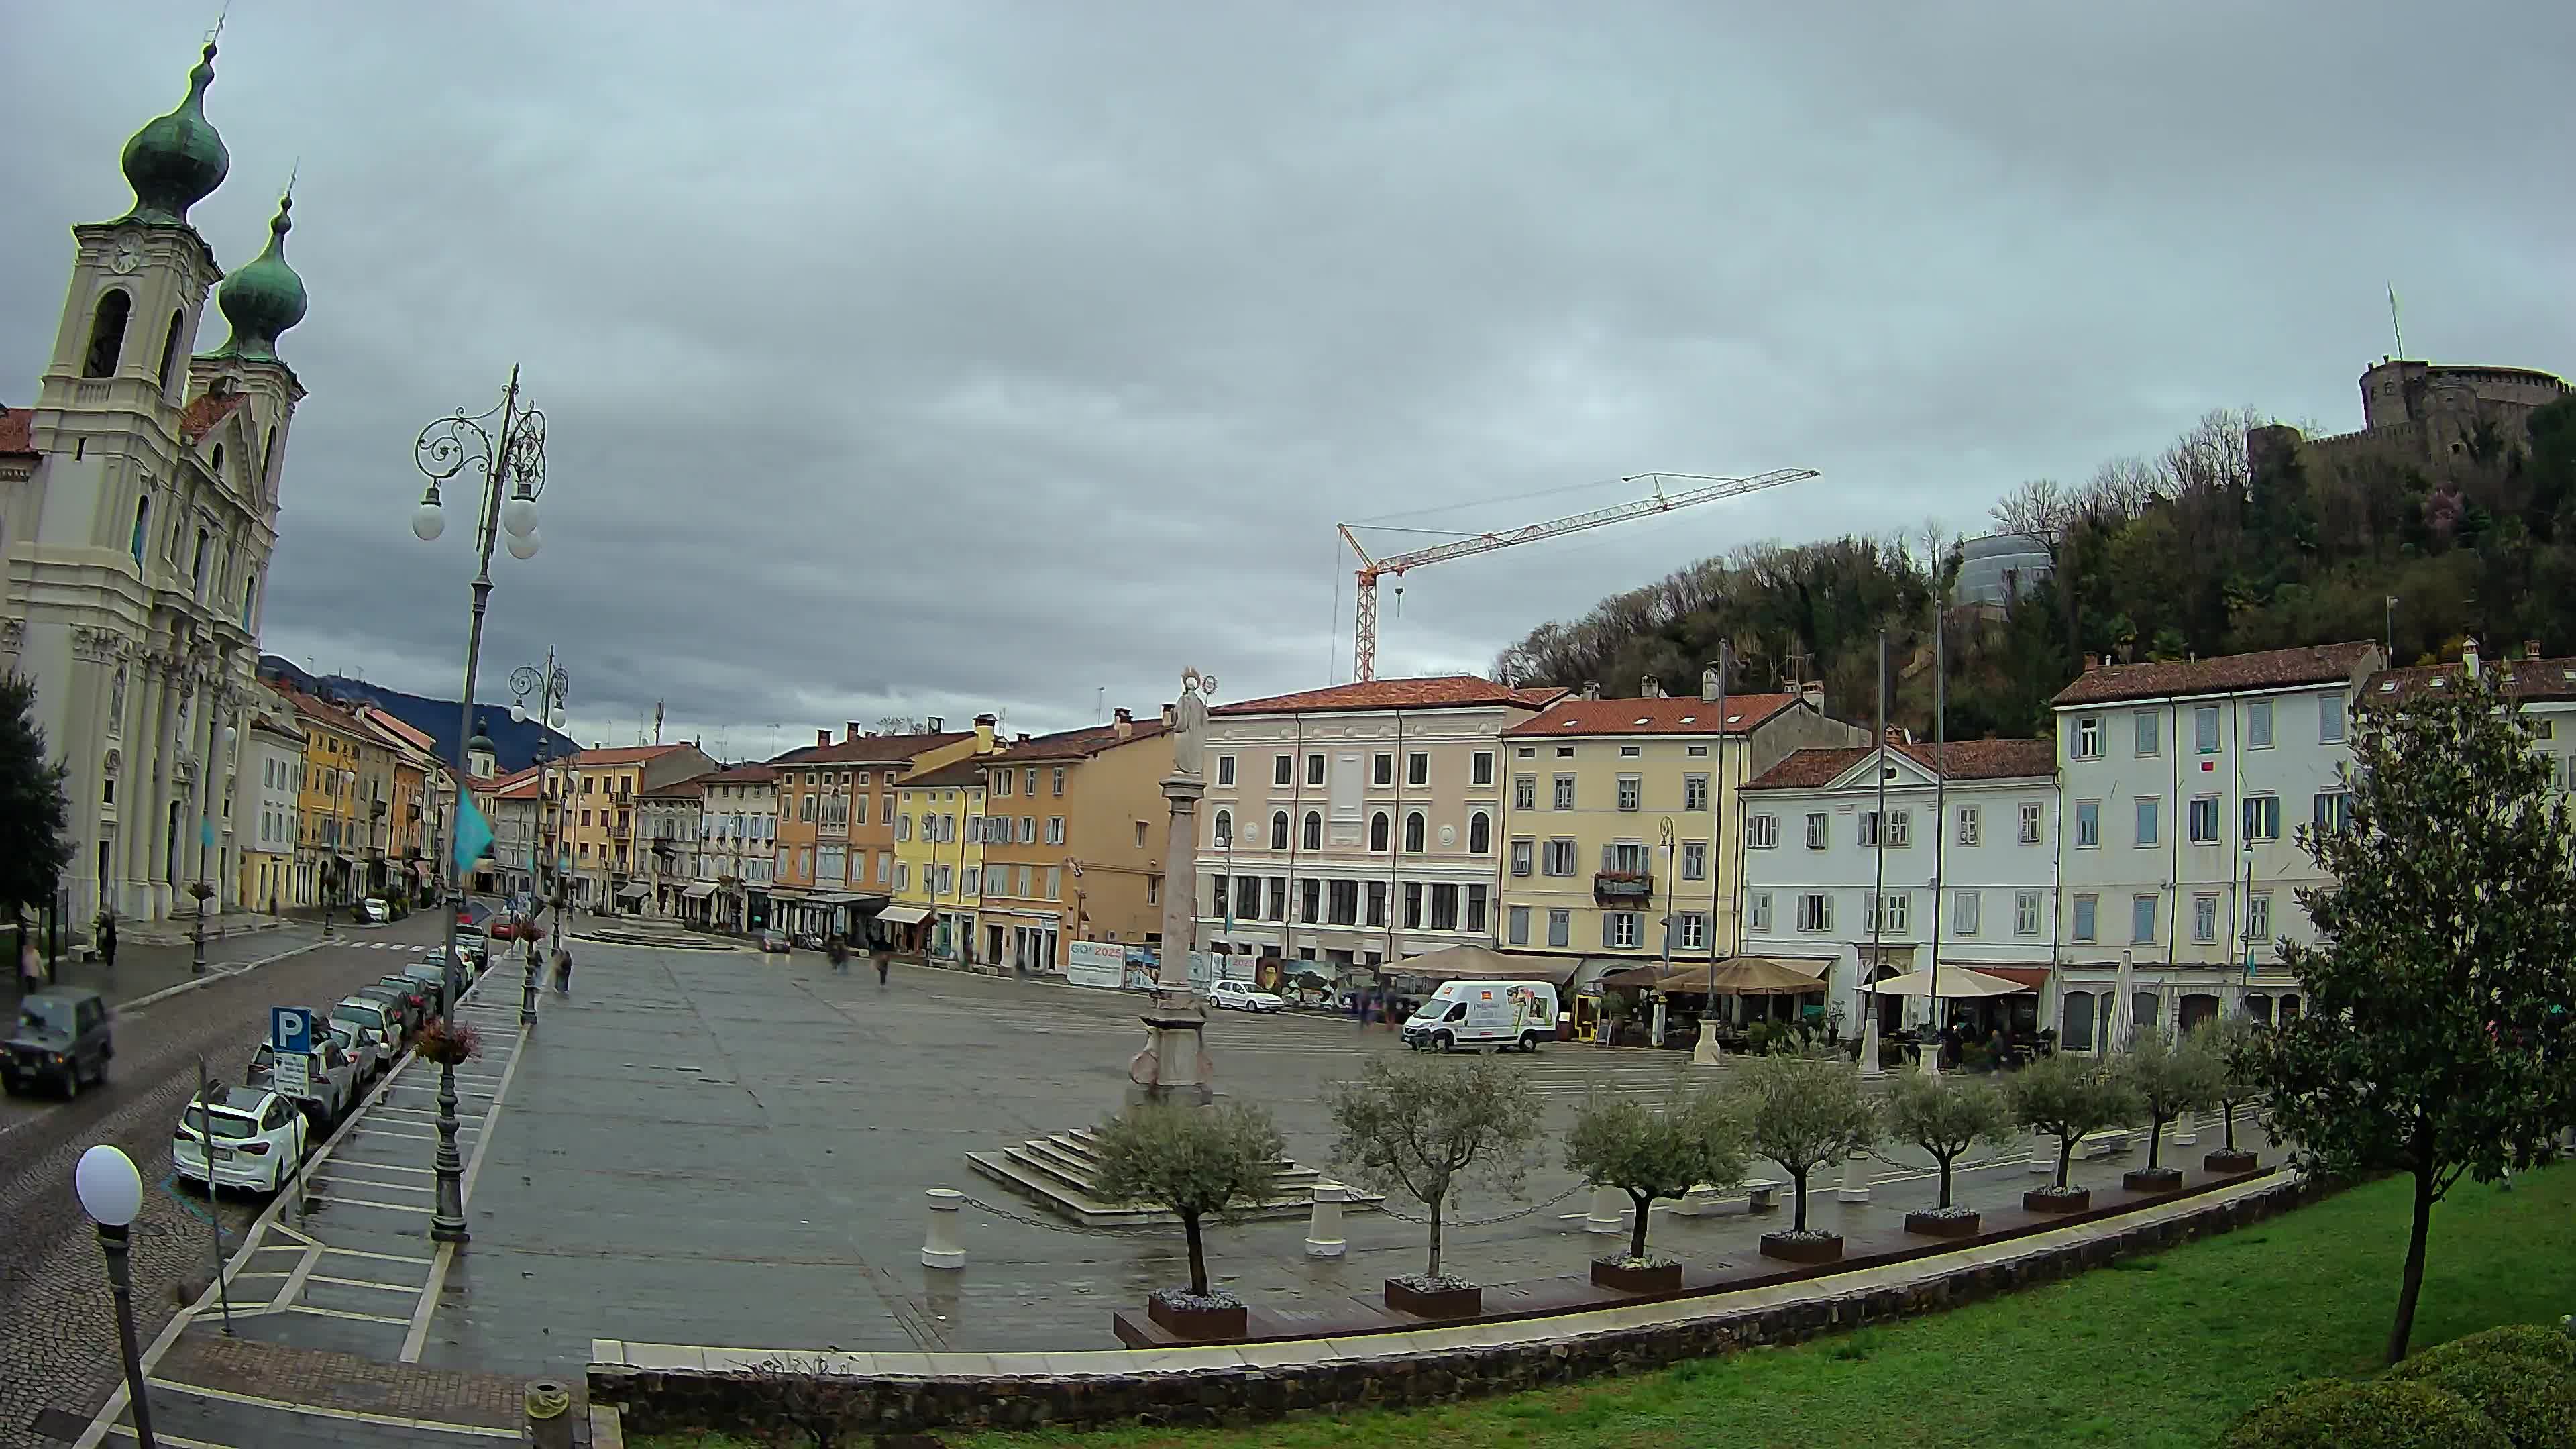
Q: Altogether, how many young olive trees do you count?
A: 8